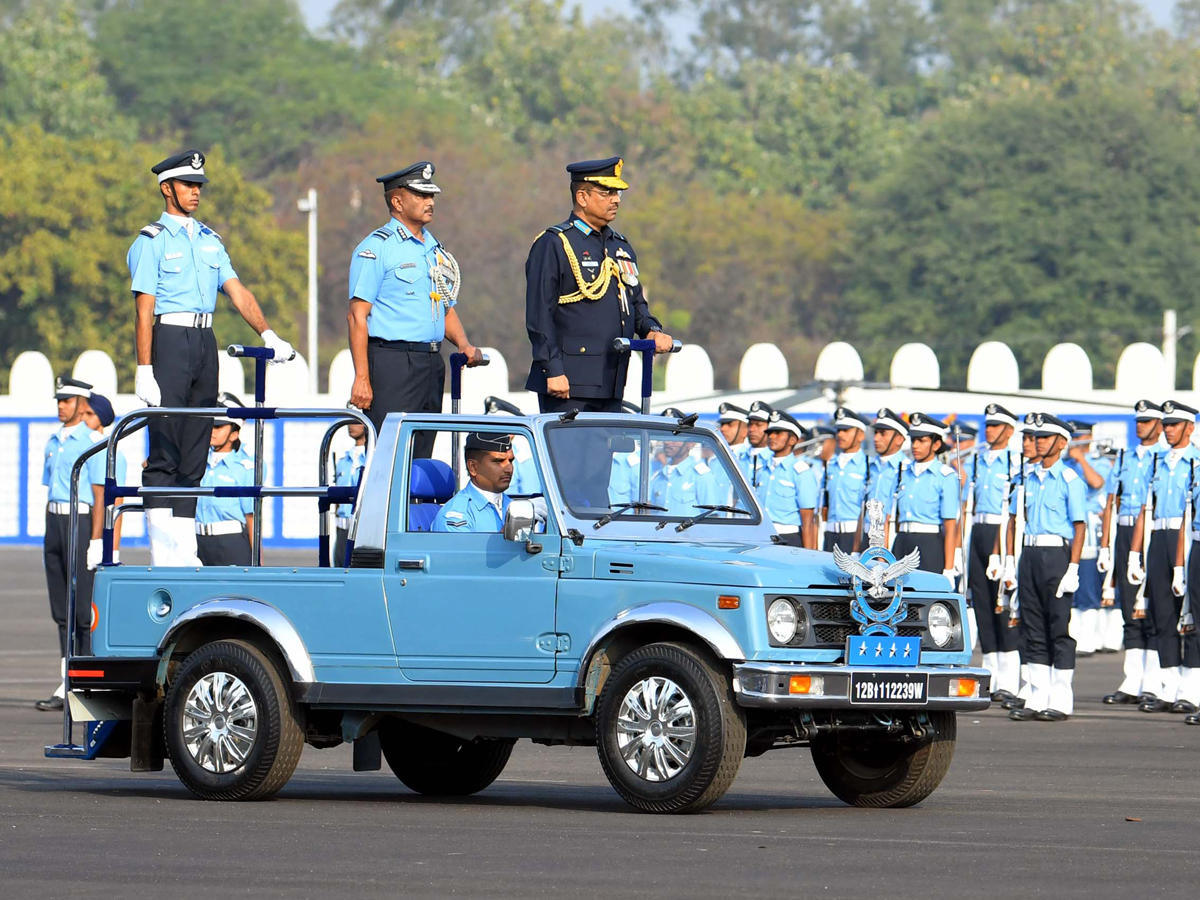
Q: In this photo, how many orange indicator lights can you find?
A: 3